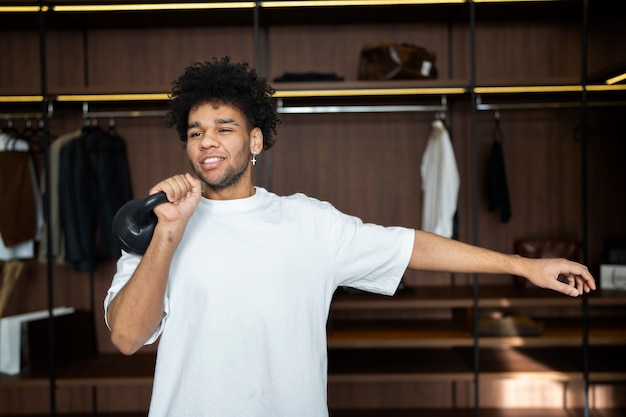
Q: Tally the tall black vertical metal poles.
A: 4